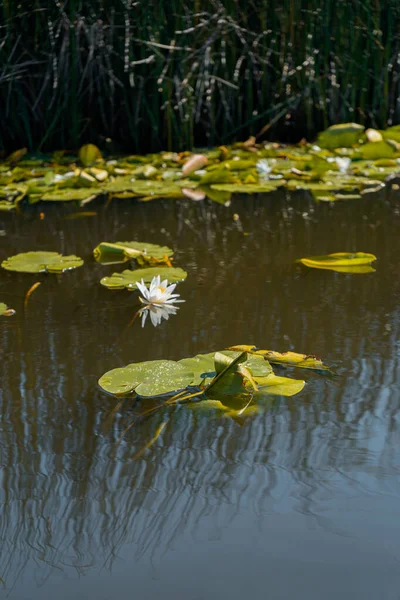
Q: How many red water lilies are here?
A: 0